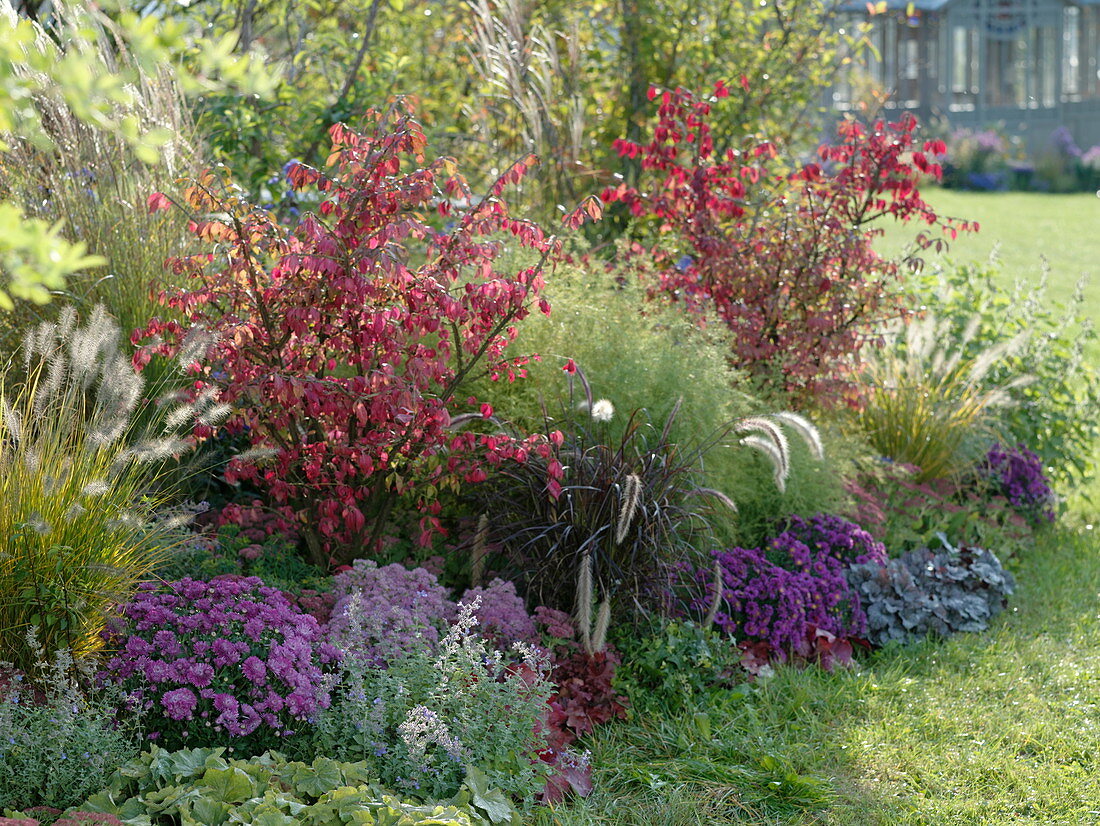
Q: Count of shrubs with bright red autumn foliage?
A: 2